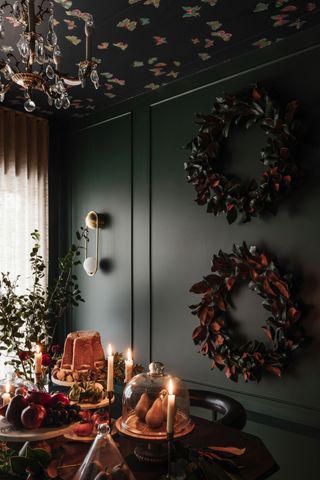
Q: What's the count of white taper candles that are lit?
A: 5